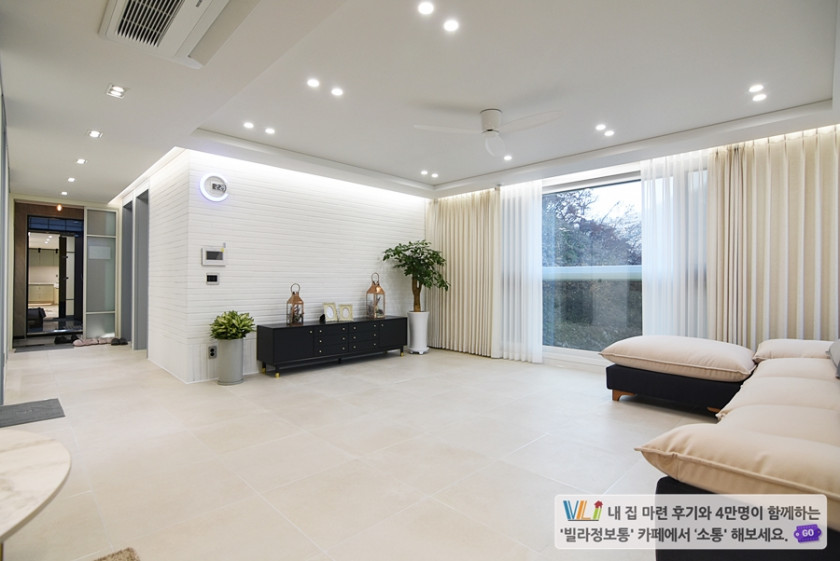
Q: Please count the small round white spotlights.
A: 13